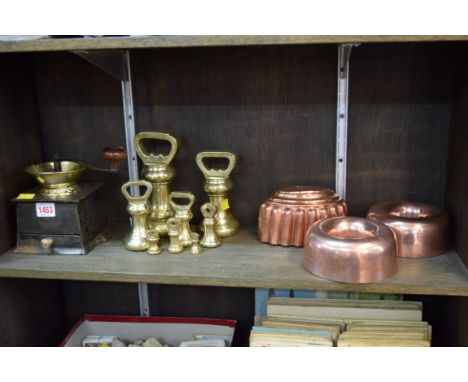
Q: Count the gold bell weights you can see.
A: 8